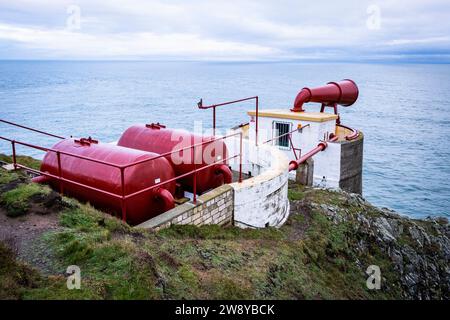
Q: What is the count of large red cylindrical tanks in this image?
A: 2